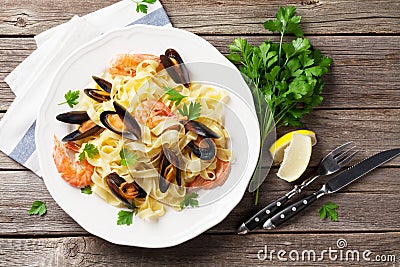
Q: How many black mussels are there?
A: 7